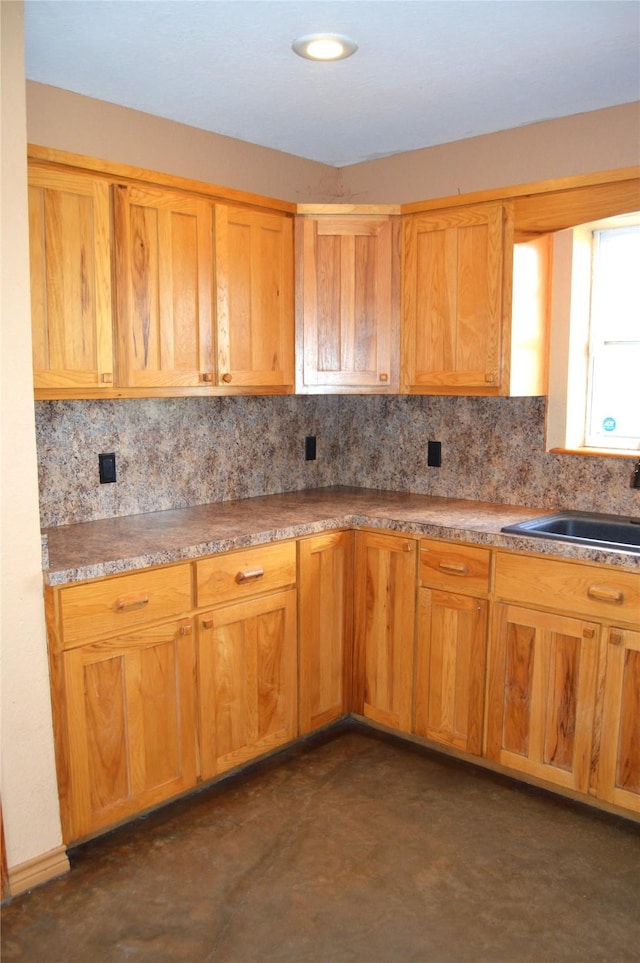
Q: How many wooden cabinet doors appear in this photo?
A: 12